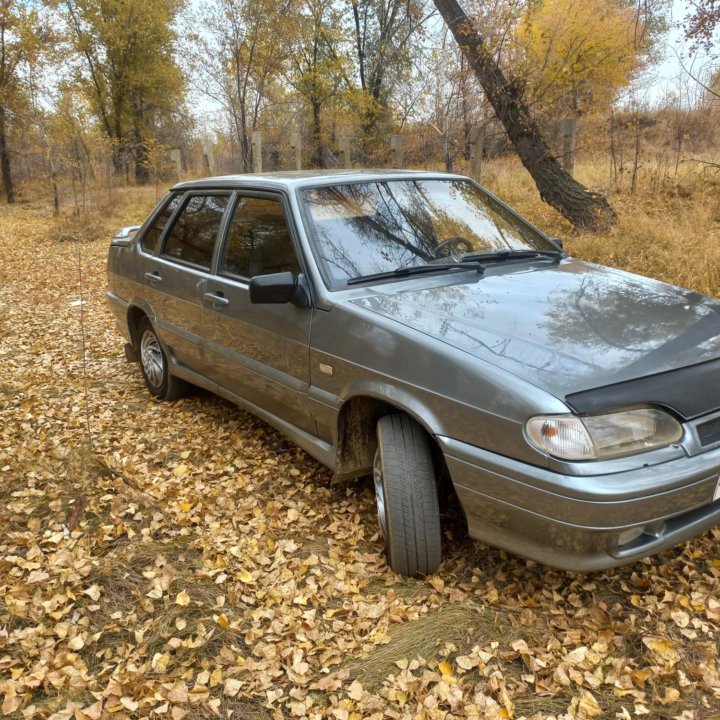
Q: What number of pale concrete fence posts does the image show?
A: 8